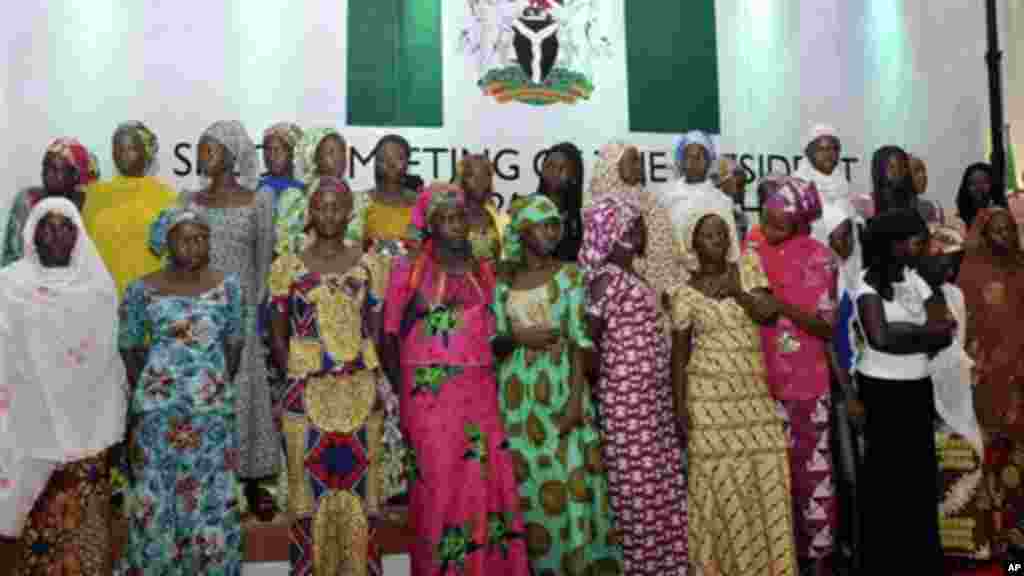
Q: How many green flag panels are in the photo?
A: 2